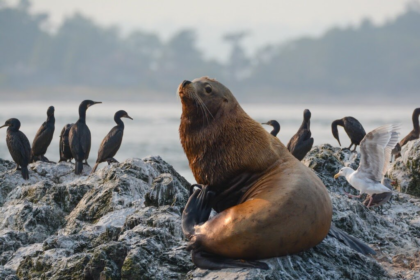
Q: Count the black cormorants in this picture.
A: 9